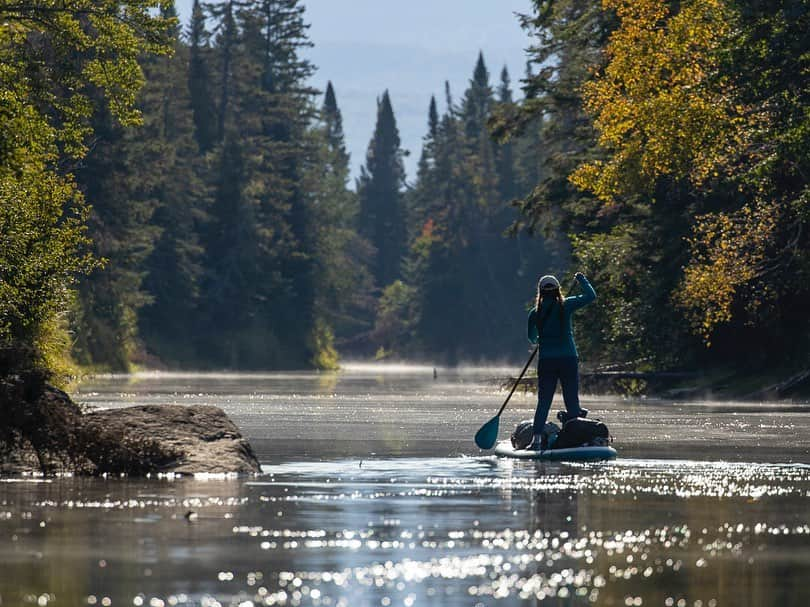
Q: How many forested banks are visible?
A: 2